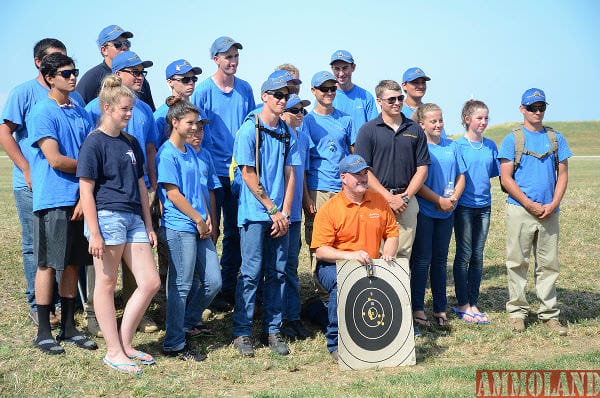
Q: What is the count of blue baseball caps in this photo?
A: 13